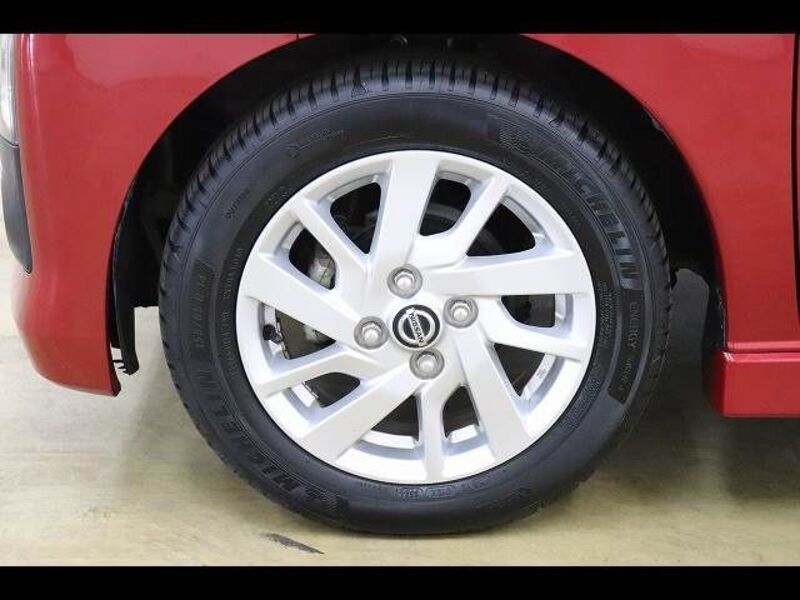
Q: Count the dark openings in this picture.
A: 10